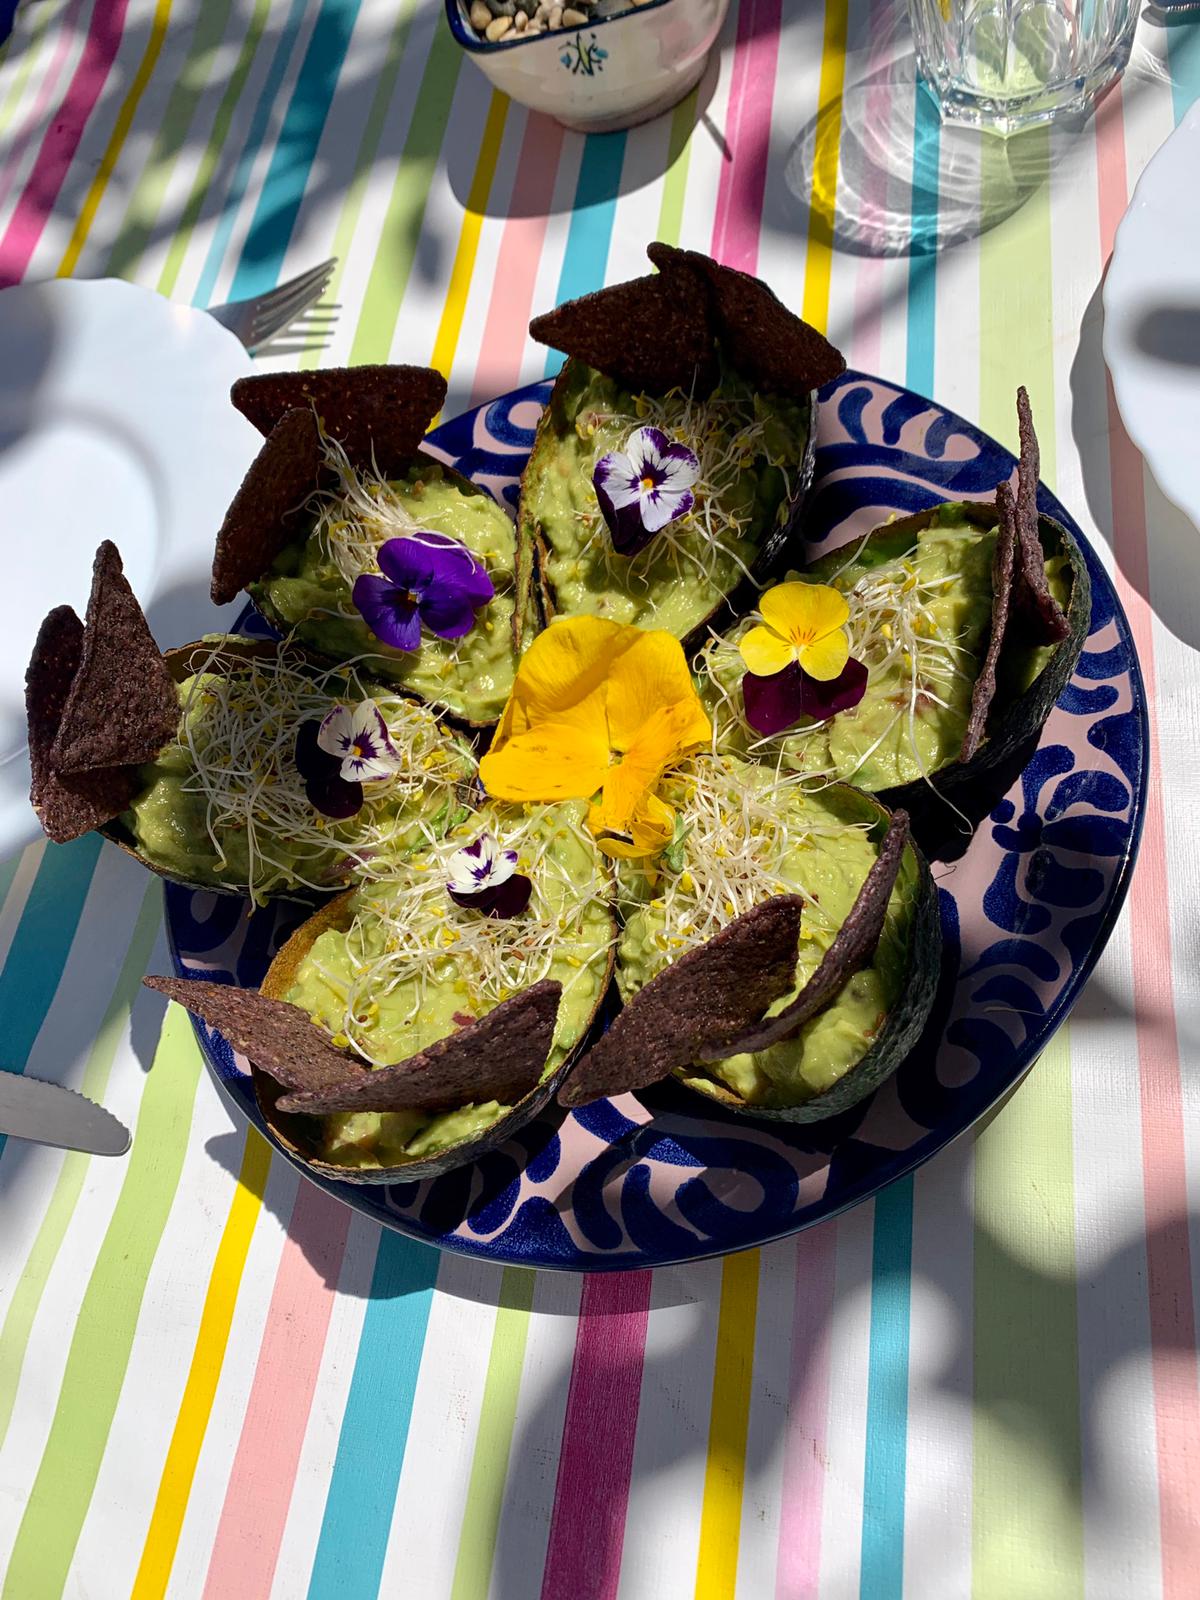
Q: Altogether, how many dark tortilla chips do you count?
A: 12